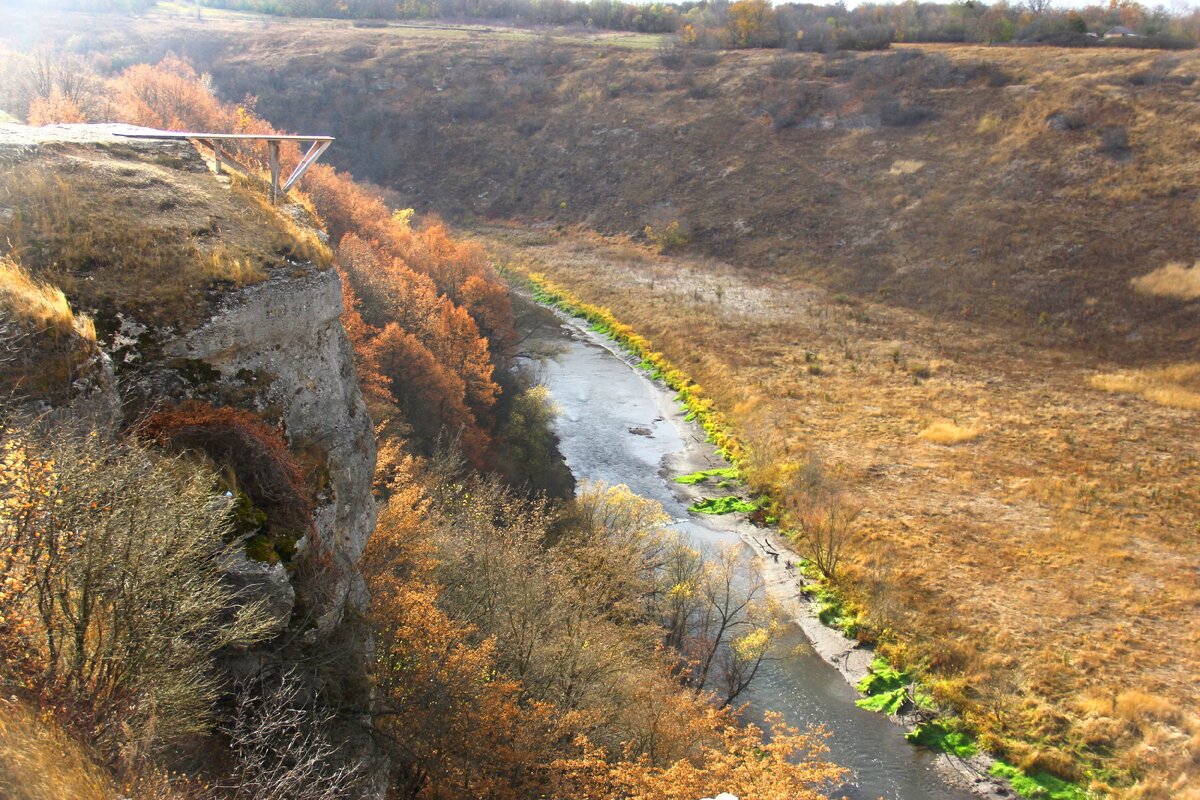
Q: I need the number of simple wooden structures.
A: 1